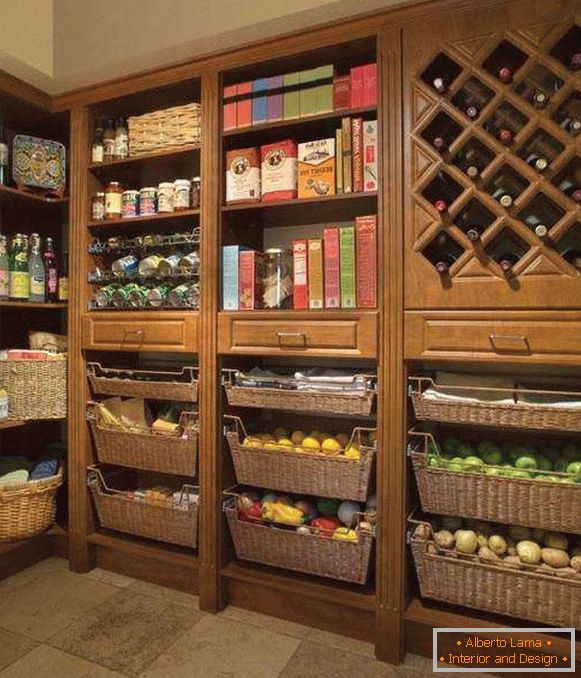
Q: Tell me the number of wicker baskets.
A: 12